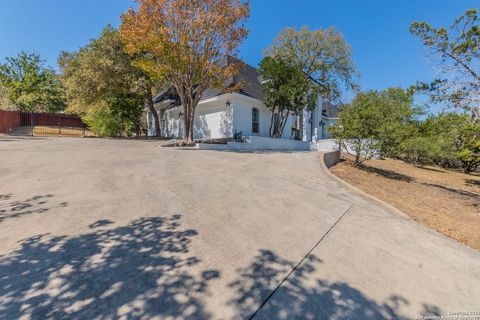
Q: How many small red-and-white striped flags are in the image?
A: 0